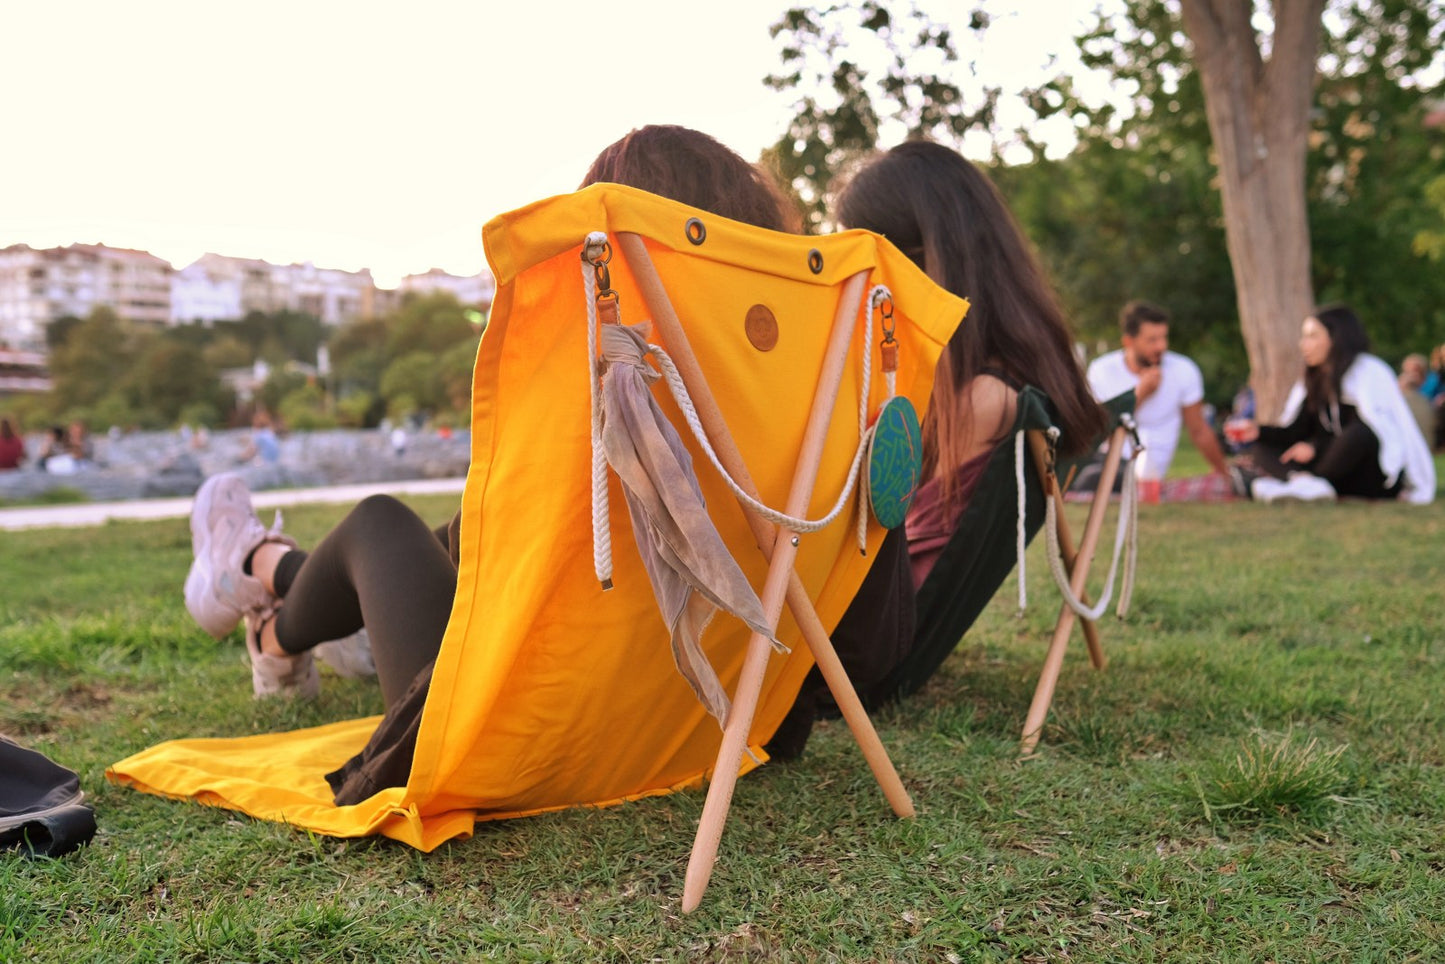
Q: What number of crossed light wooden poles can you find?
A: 4